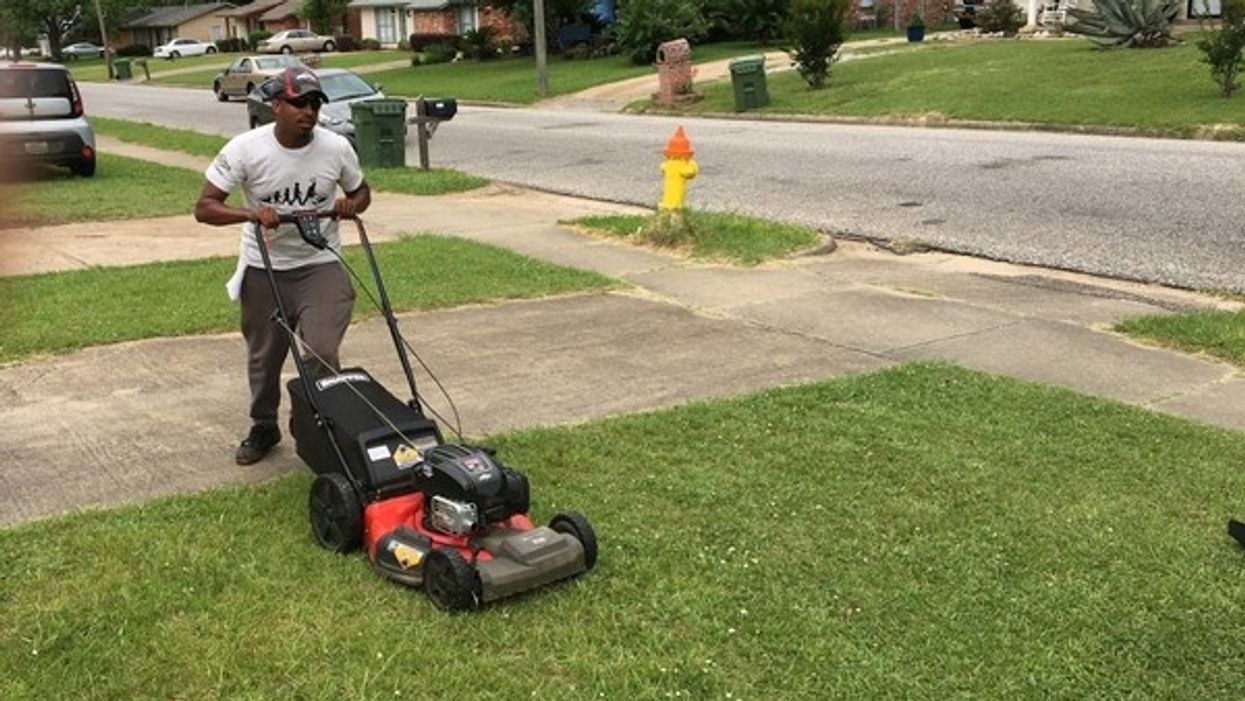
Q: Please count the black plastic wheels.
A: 3